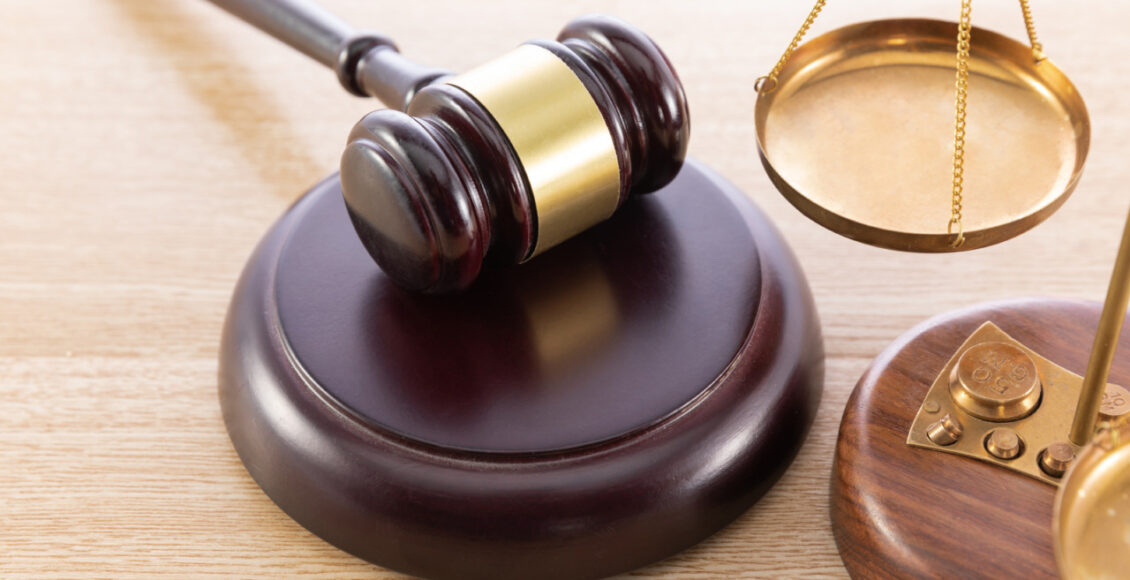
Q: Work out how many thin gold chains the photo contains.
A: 3